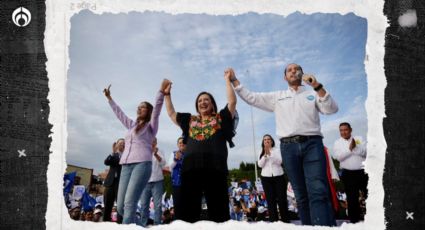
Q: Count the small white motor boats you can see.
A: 0